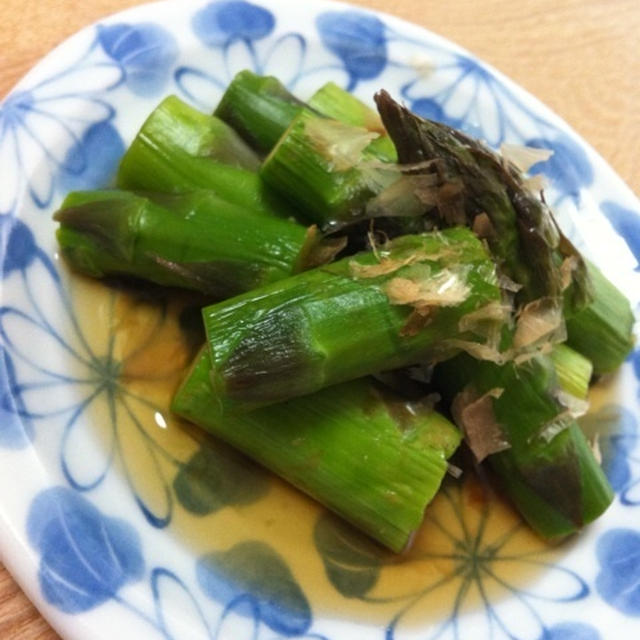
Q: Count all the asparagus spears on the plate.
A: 11